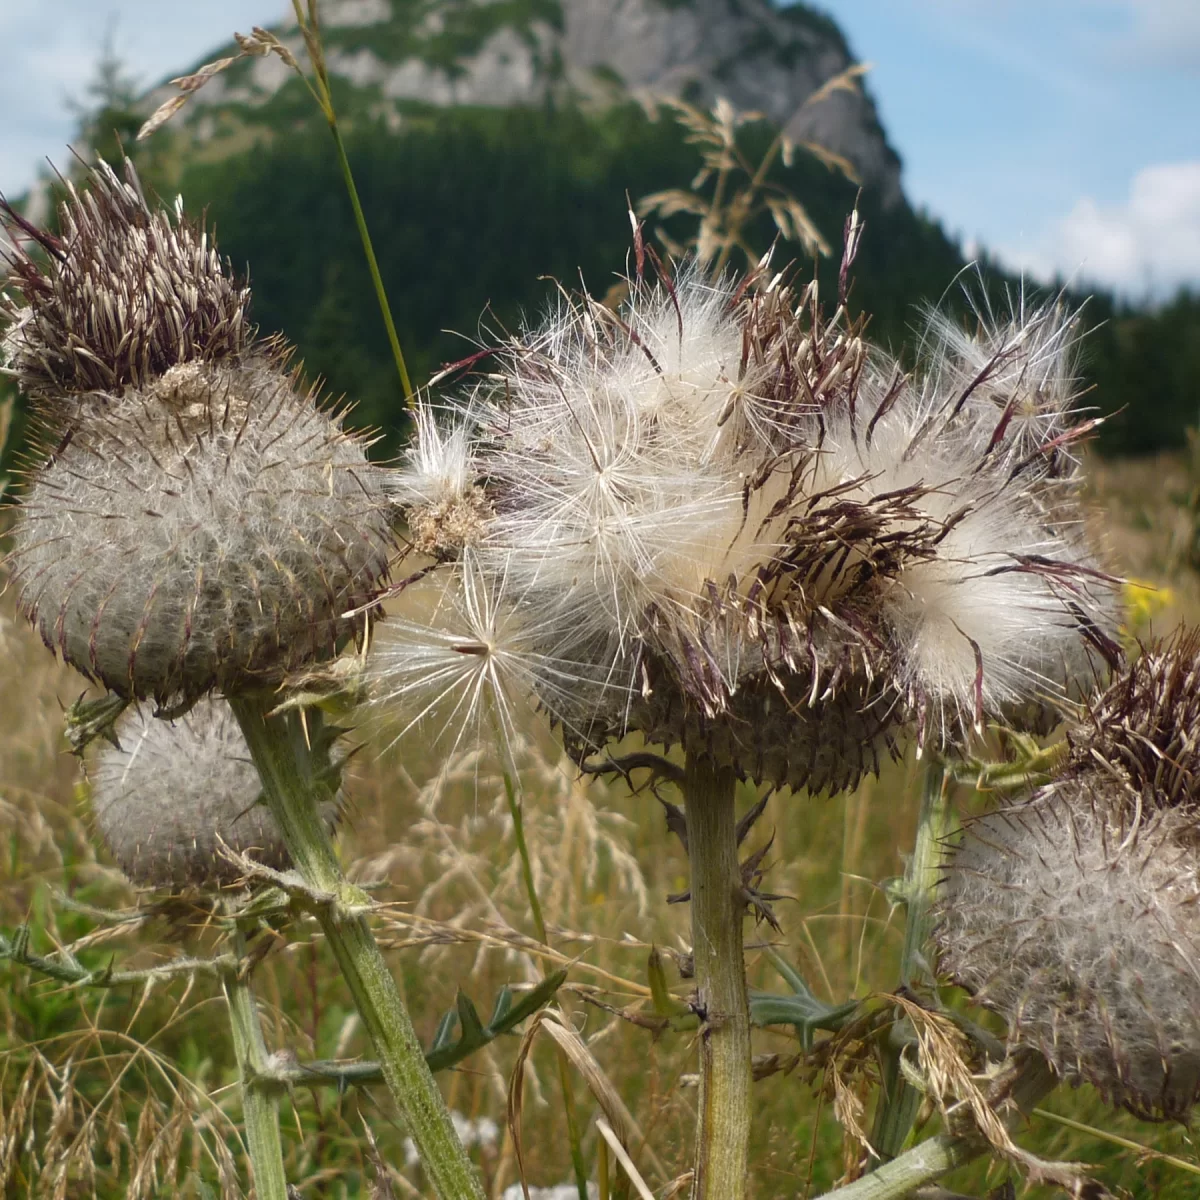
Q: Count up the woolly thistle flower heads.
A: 5